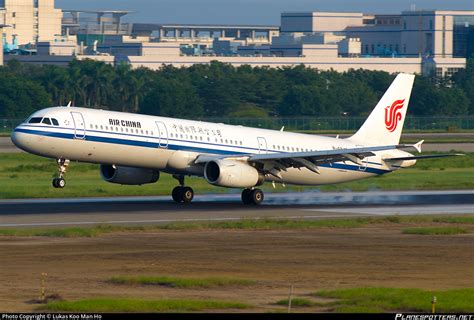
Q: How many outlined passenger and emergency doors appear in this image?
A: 4